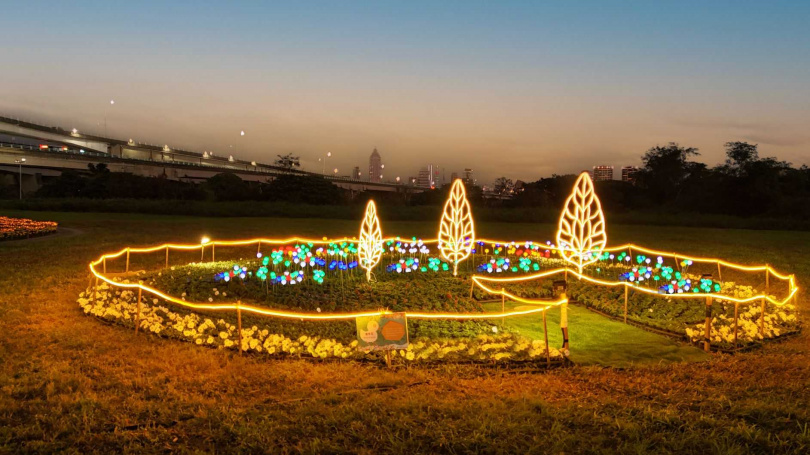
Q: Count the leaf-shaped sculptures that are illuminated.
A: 3